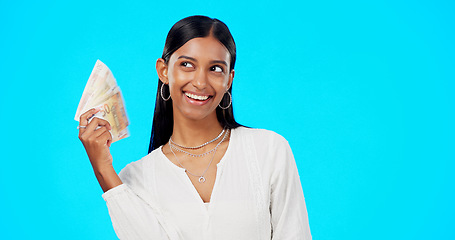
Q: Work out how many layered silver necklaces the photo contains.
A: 3